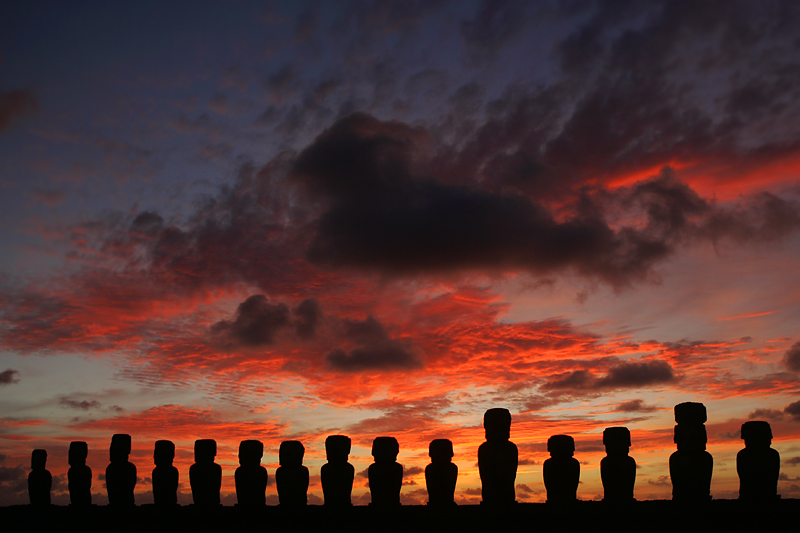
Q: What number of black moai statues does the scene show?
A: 15